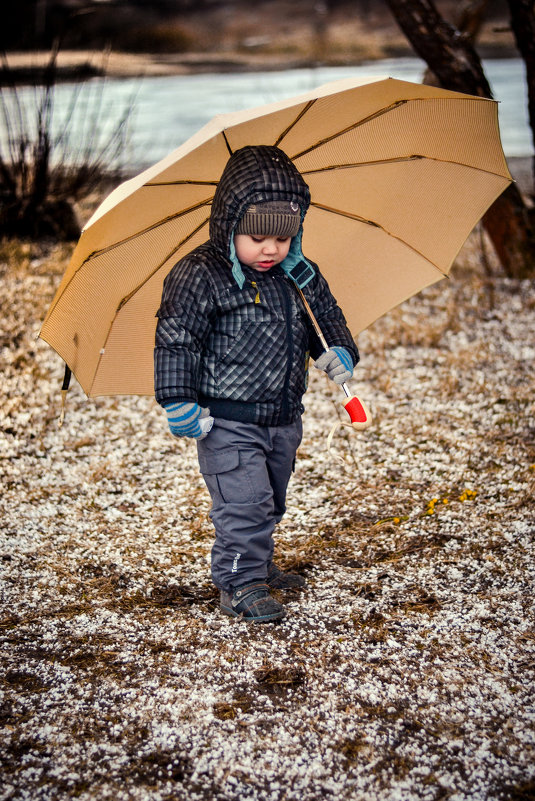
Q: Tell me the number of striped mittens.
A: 2